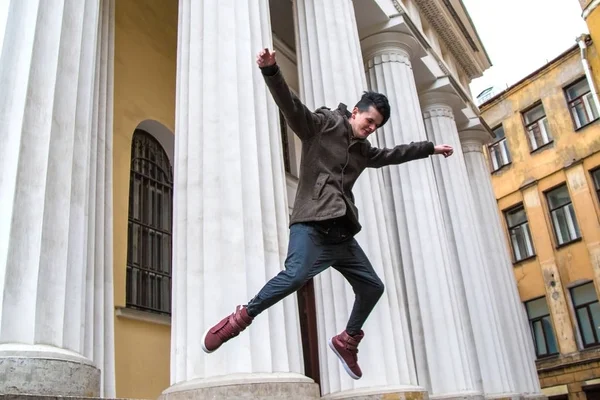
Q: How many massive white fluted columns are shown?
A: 6